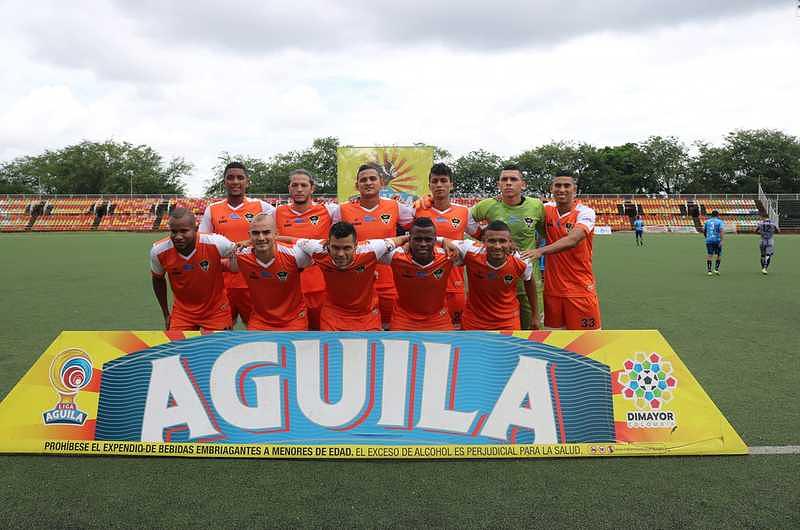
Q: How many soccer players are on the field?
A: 14